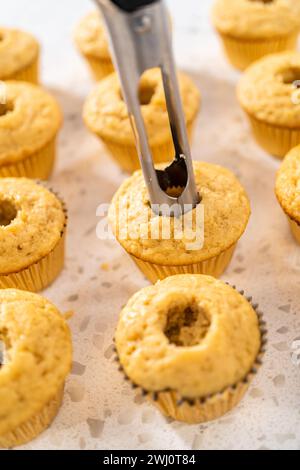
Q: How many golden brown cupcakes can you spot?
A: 11